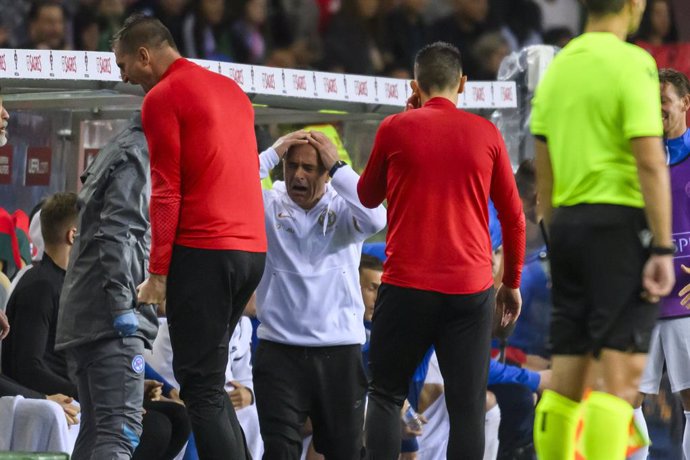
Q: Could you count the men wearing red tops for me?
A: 2